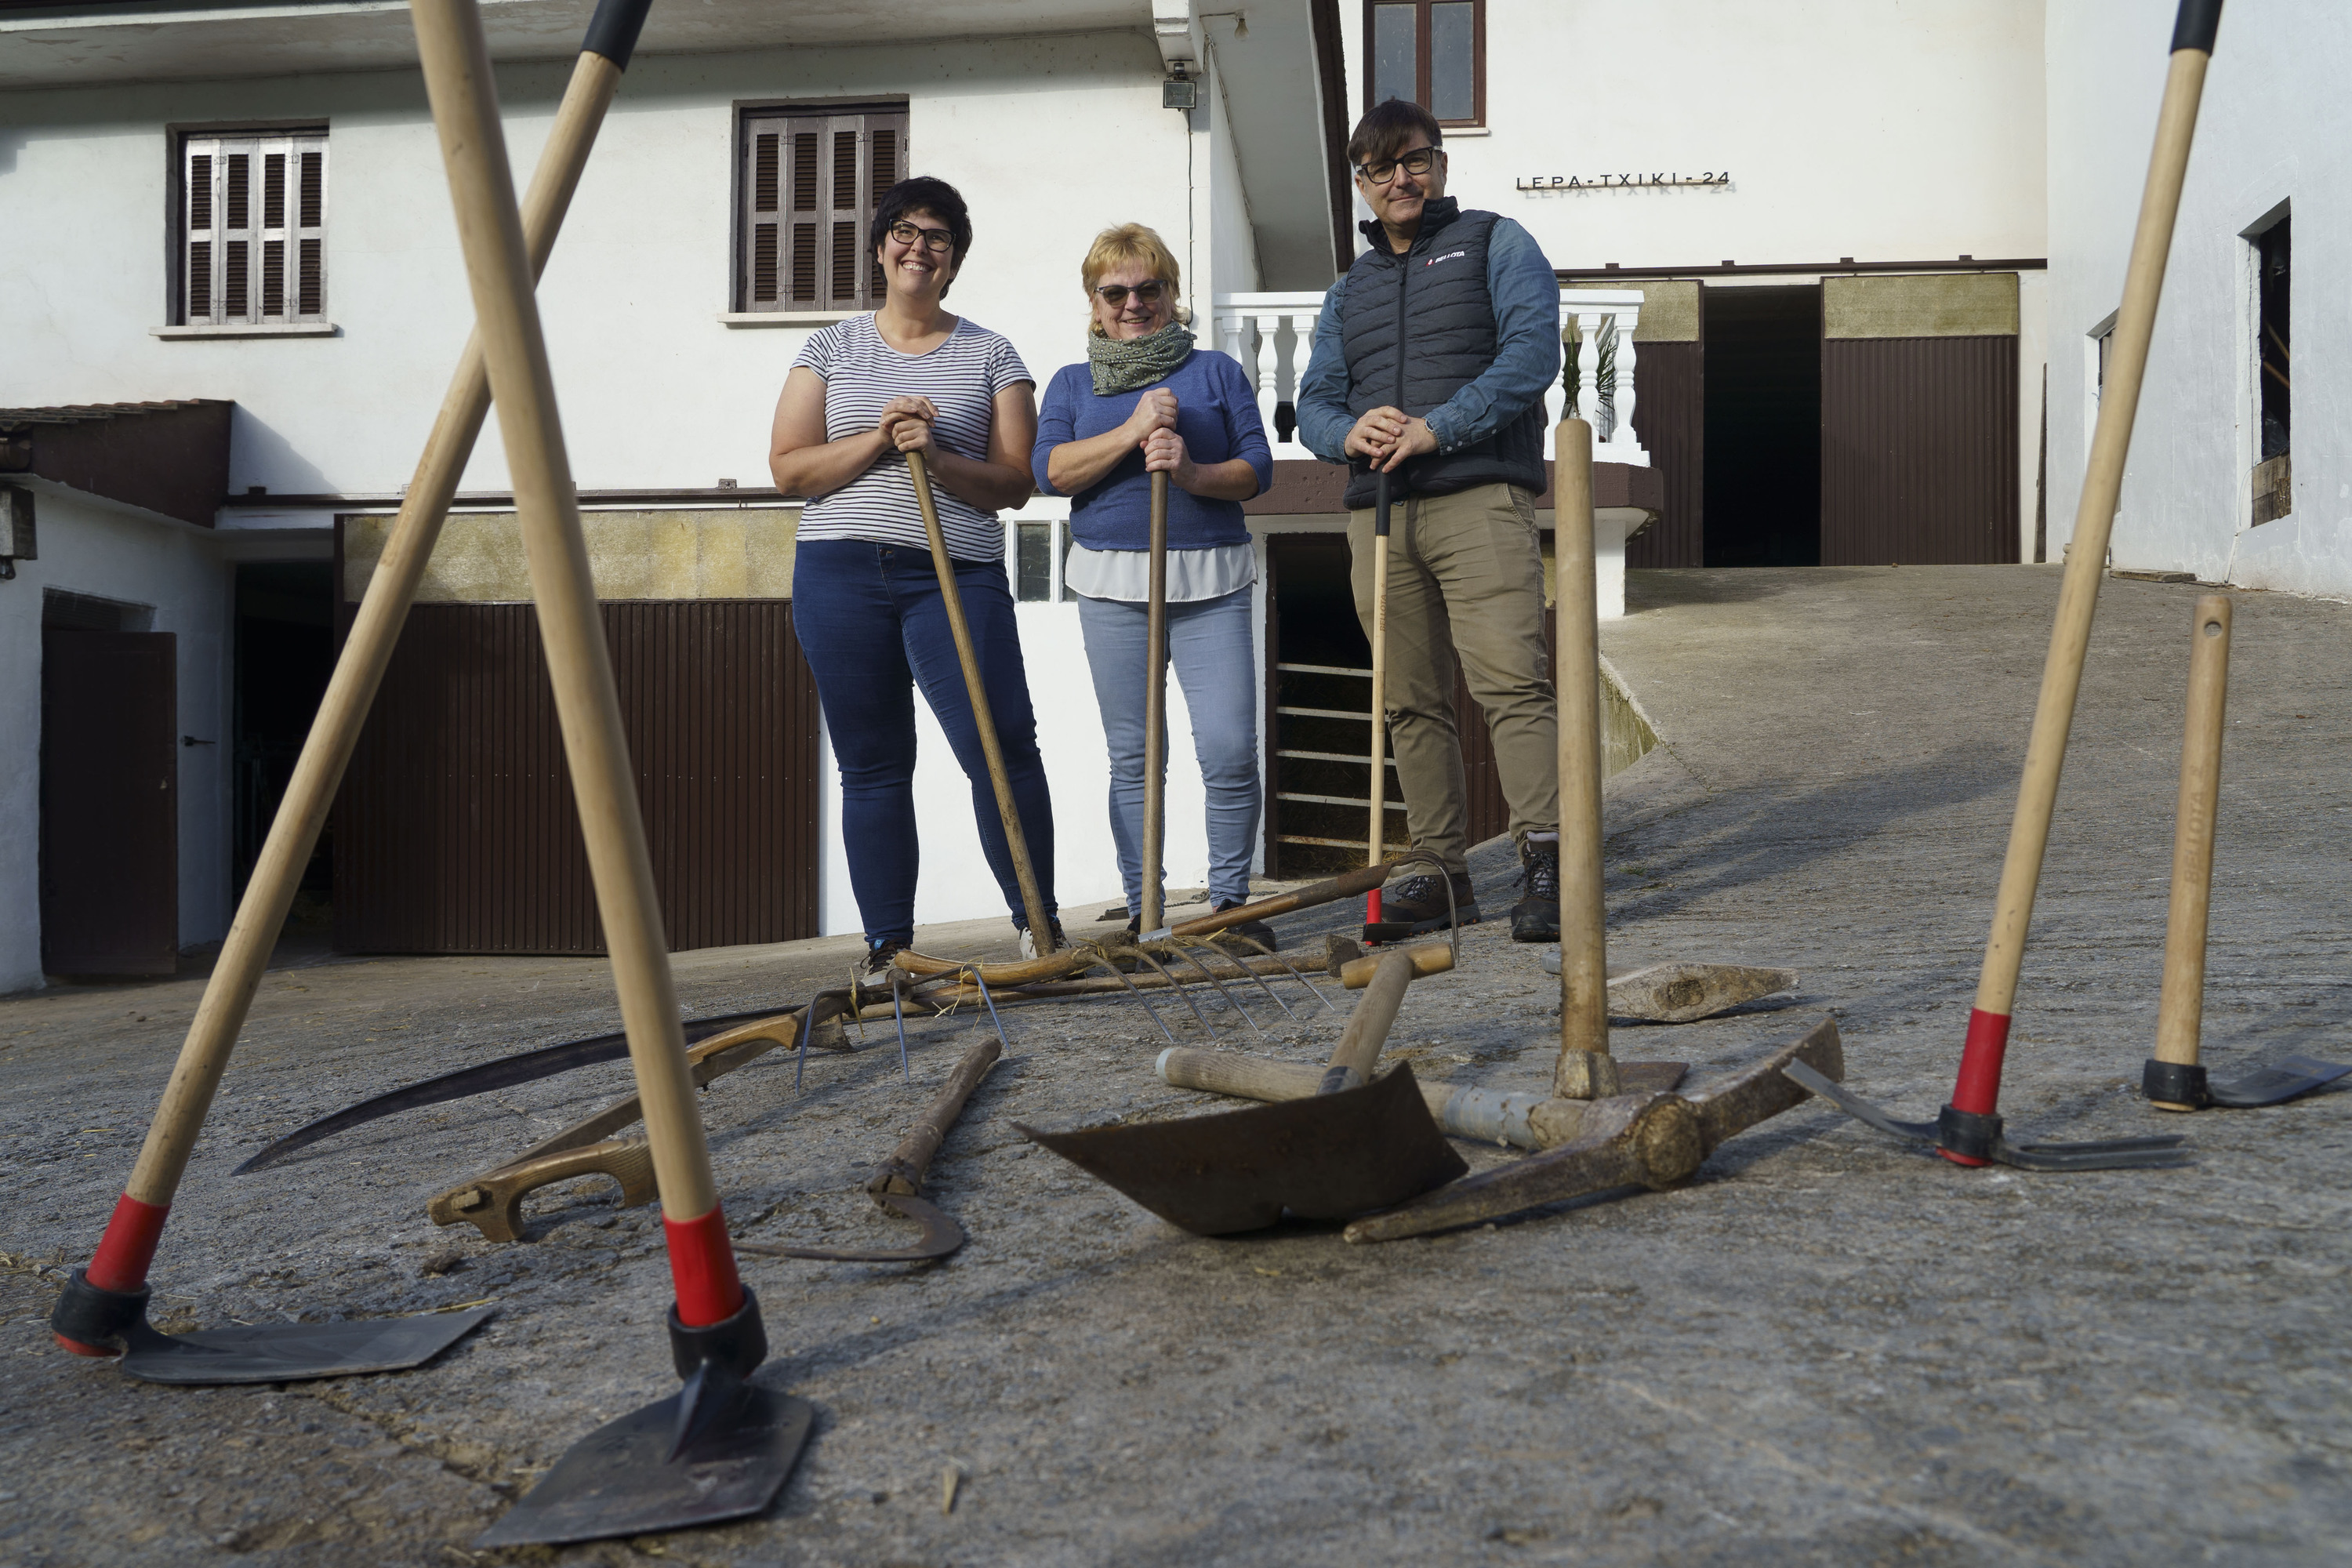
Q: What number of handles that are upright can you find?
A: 8